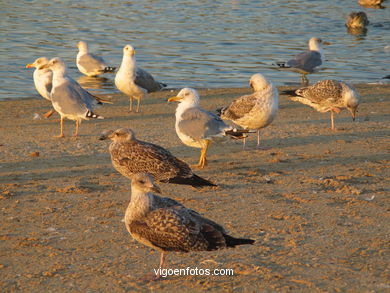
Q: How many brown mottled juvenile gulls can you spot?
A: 4